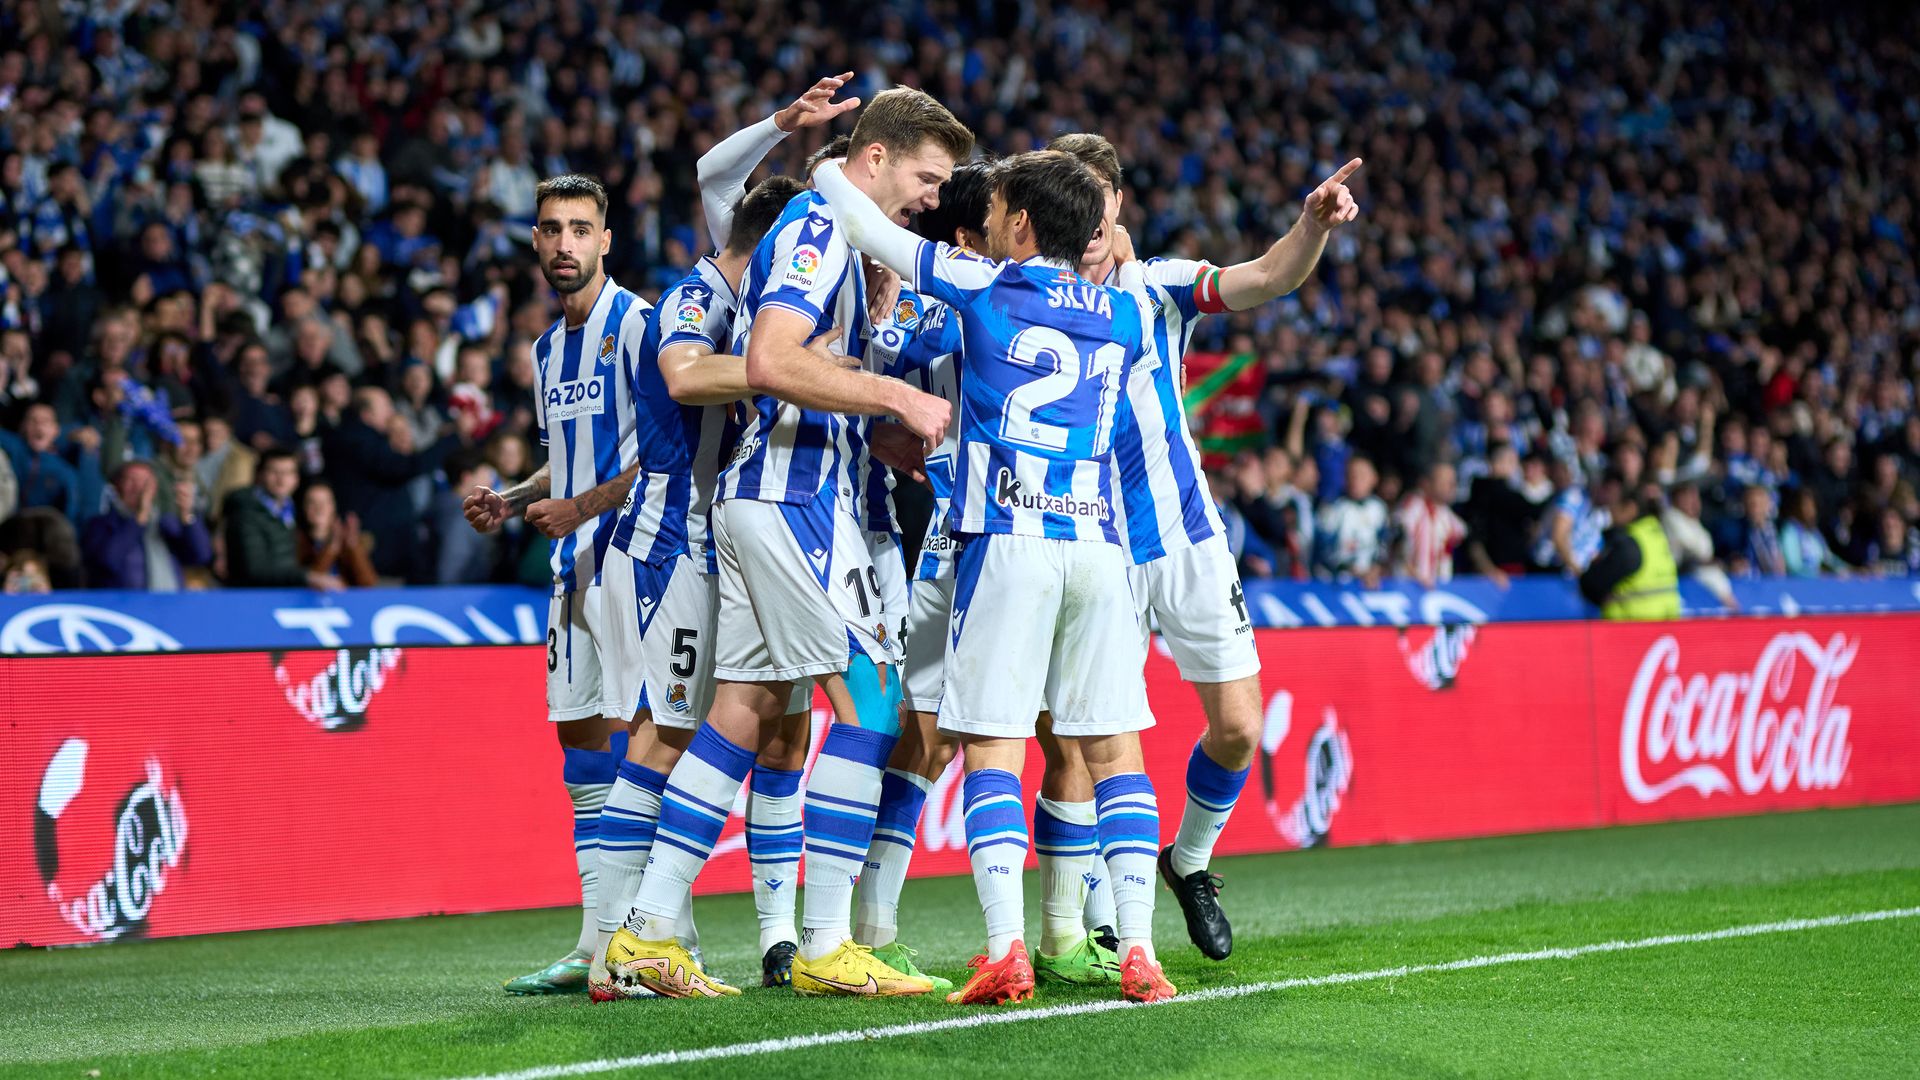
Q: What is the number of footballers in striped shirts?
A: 7